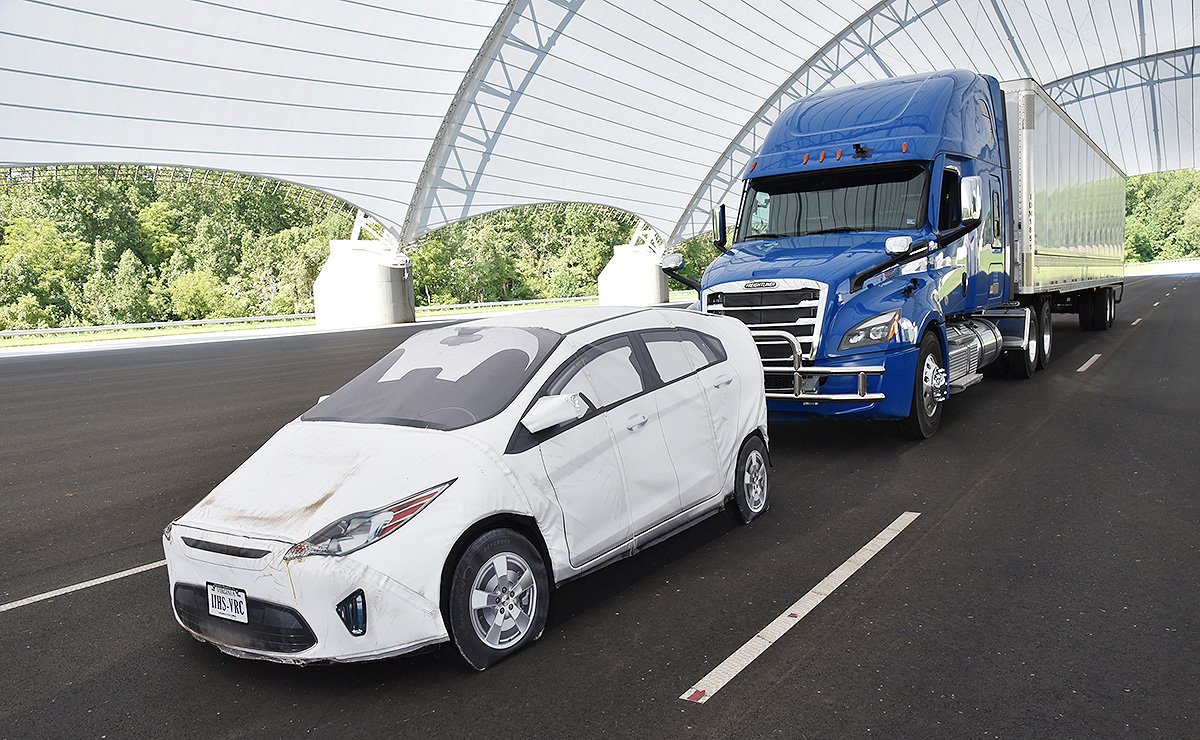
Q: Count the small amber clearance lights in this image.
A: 5